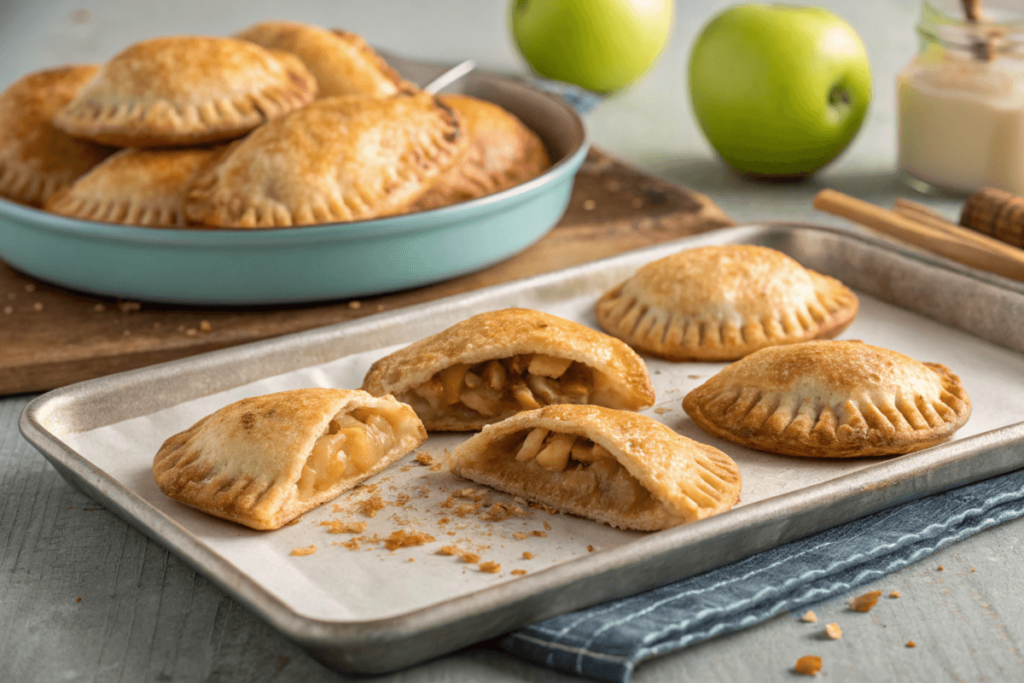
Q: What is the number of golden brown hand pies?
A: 11